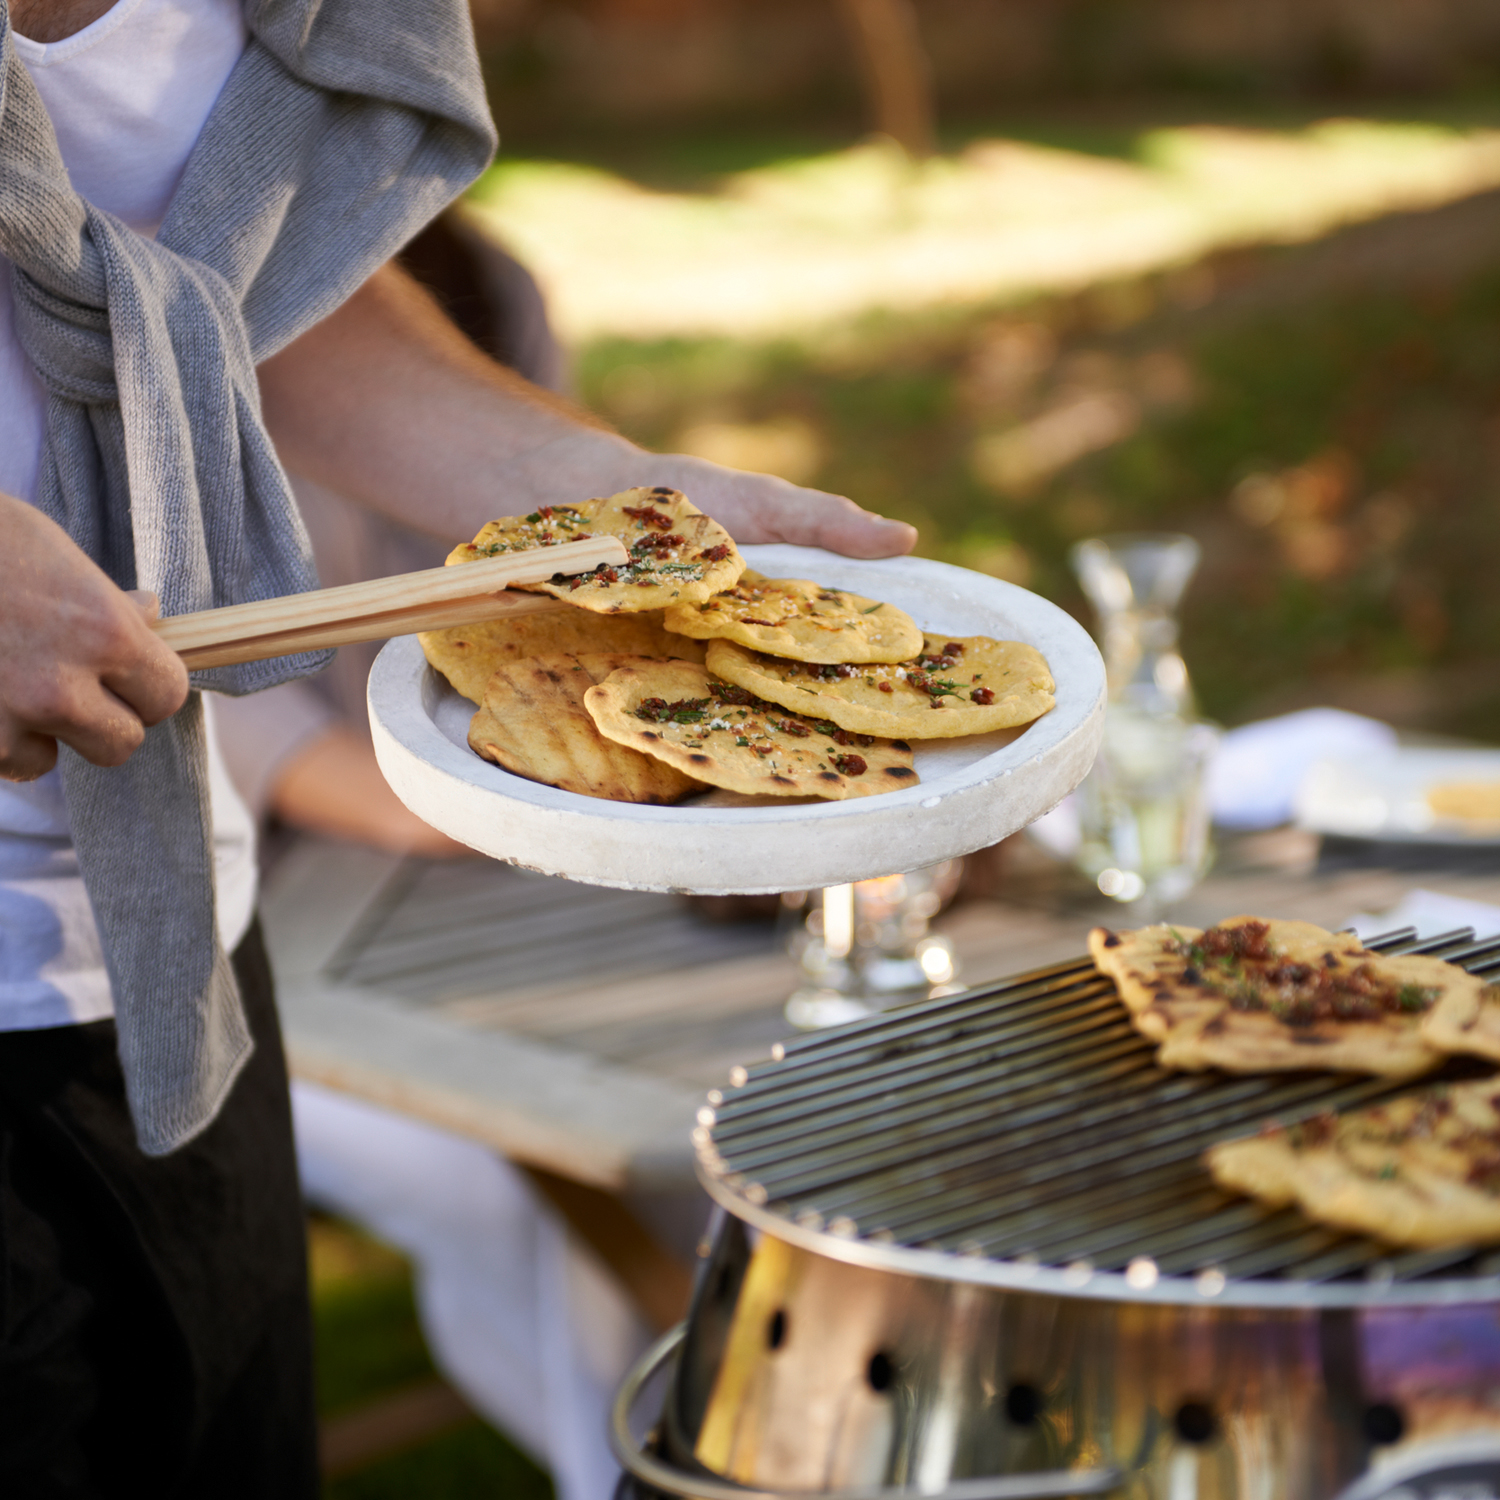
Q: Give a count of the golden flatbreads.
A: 9